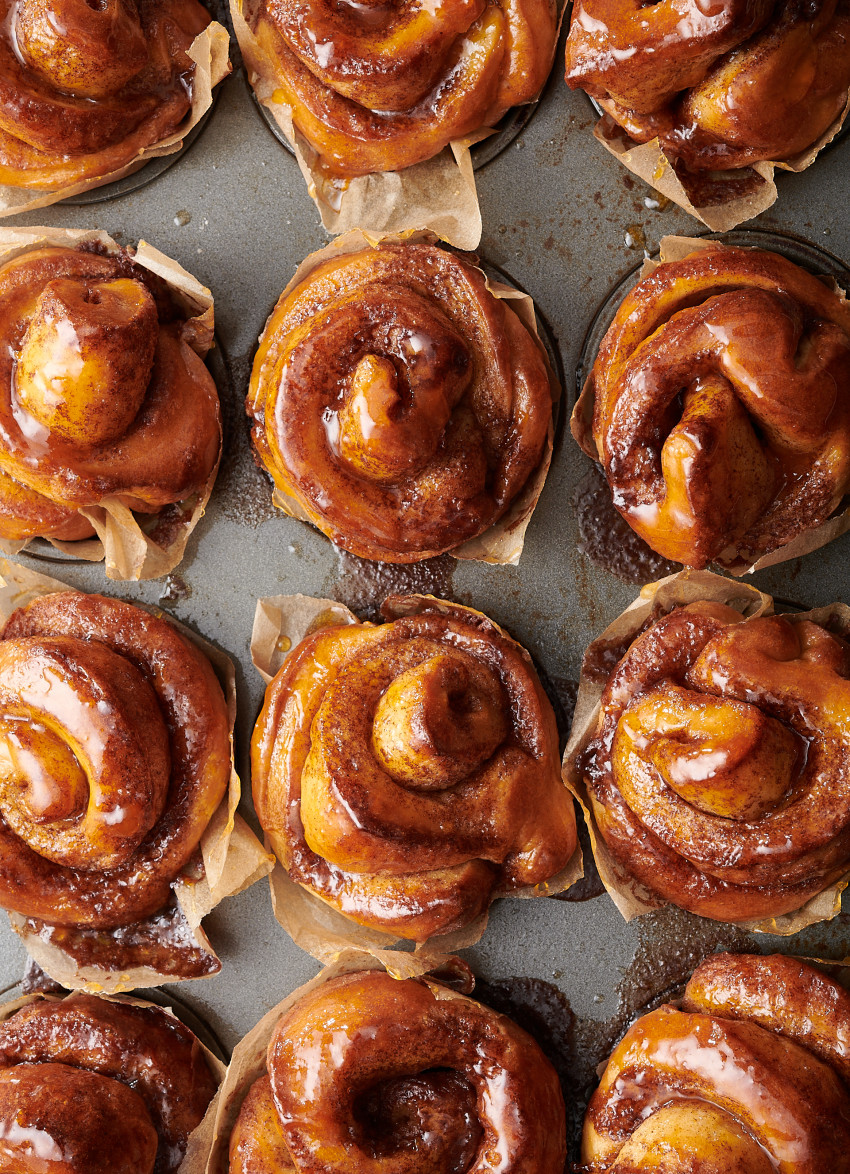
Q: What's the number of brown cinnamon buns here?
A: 12